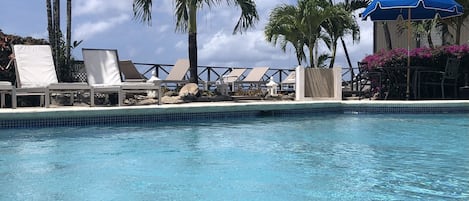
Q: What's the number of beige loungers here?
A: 5